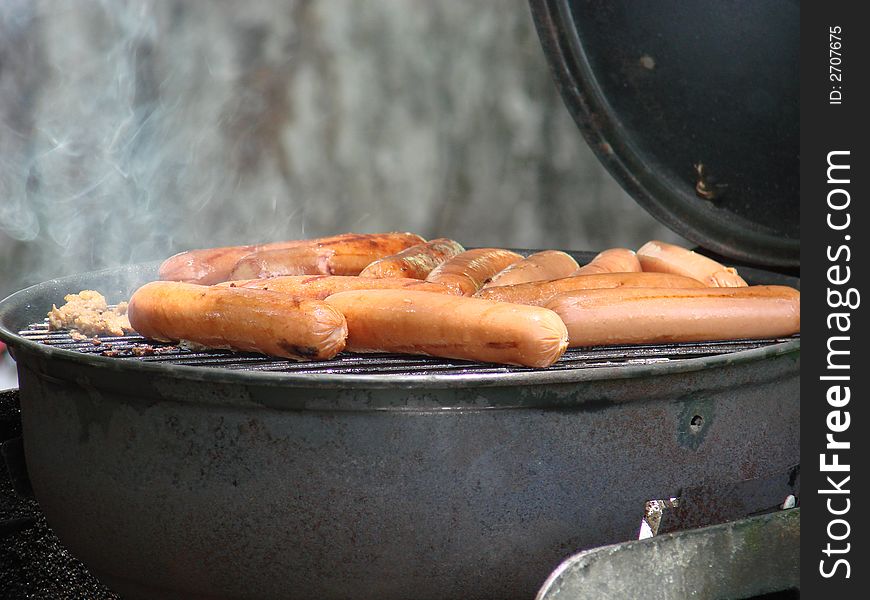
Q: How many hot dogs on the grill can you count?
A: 12